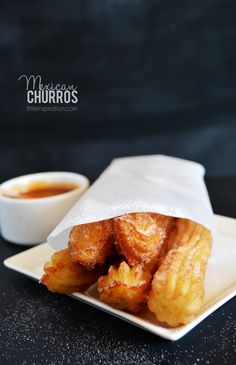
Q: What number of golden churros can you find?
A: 5